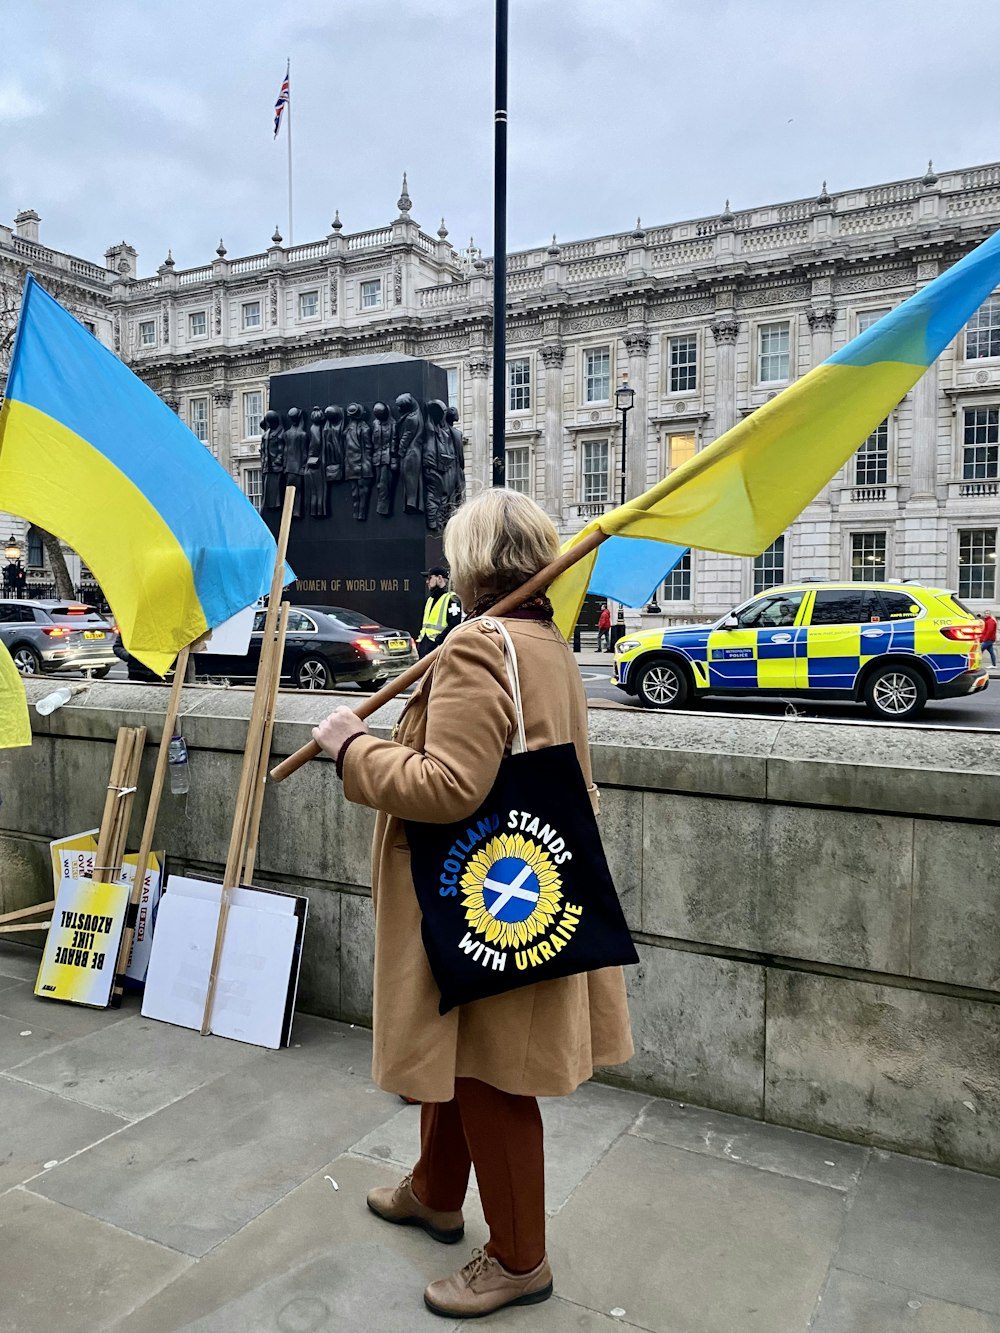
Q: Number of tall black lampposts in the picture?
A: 2